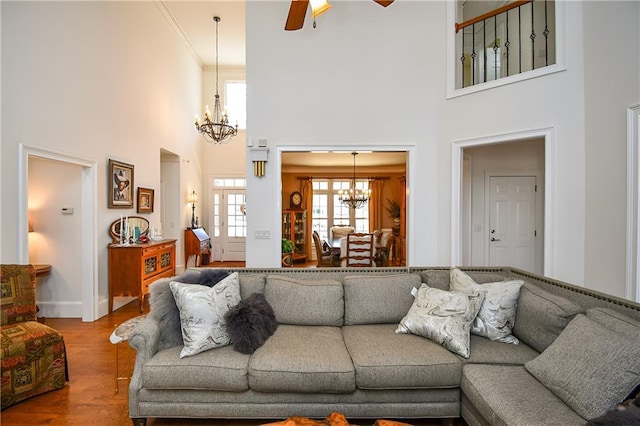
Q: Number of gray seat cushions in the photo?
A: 5